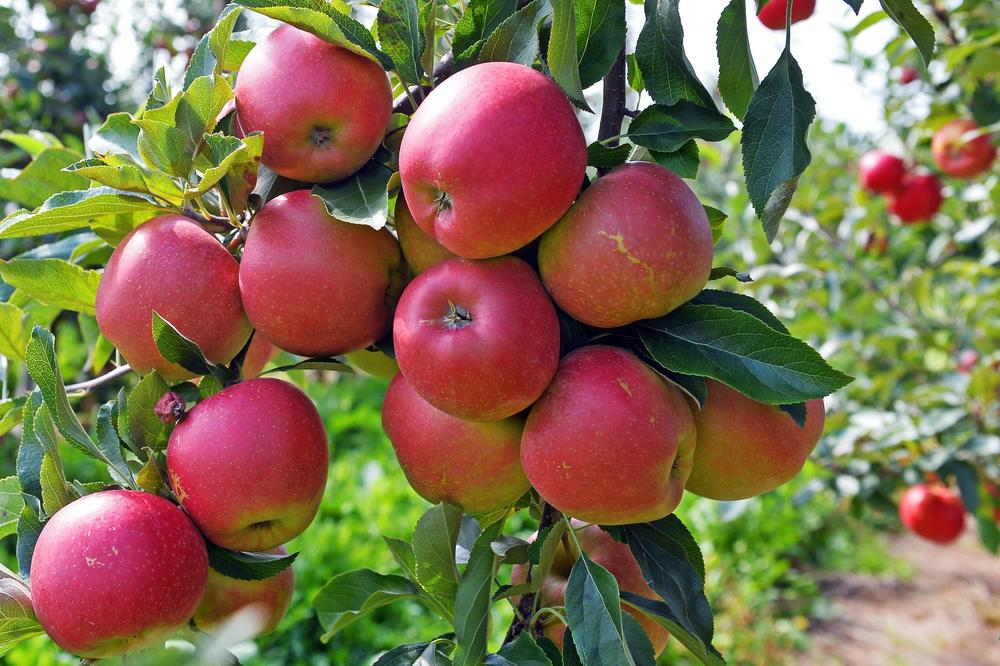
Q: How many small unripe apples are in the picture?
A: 1